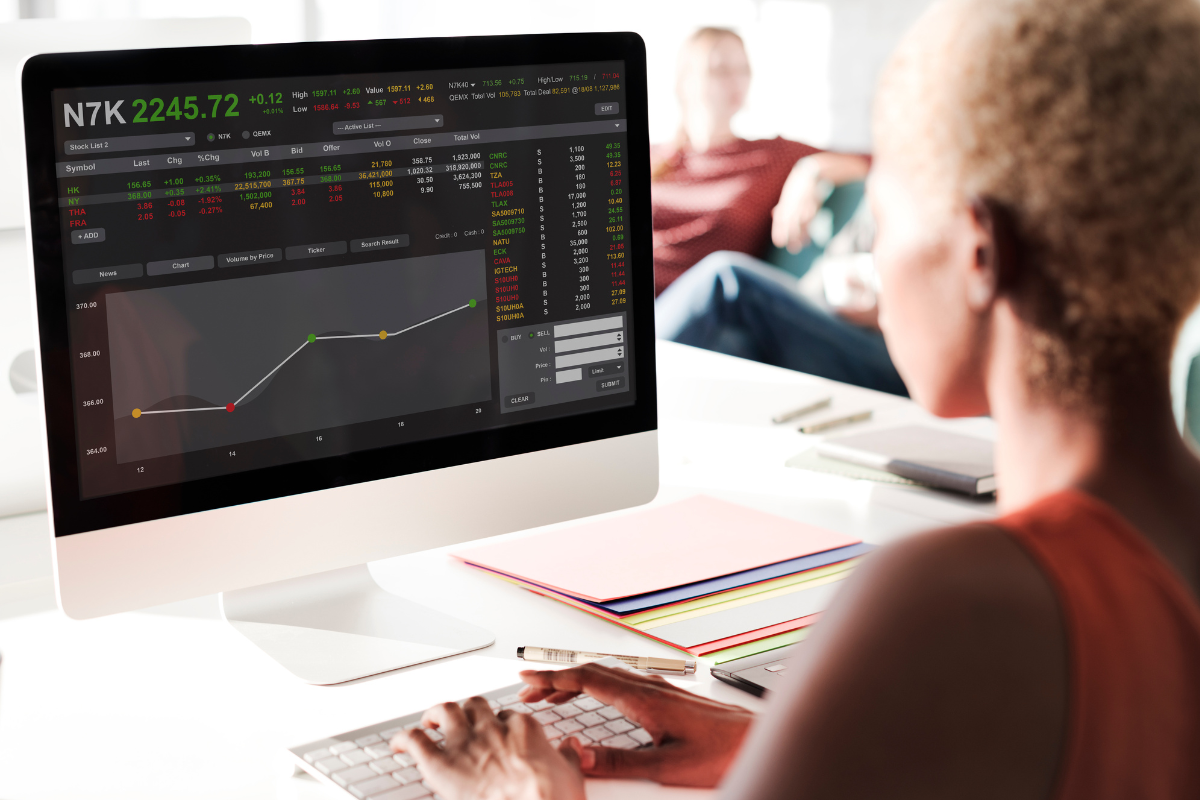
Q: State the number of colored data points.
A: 5